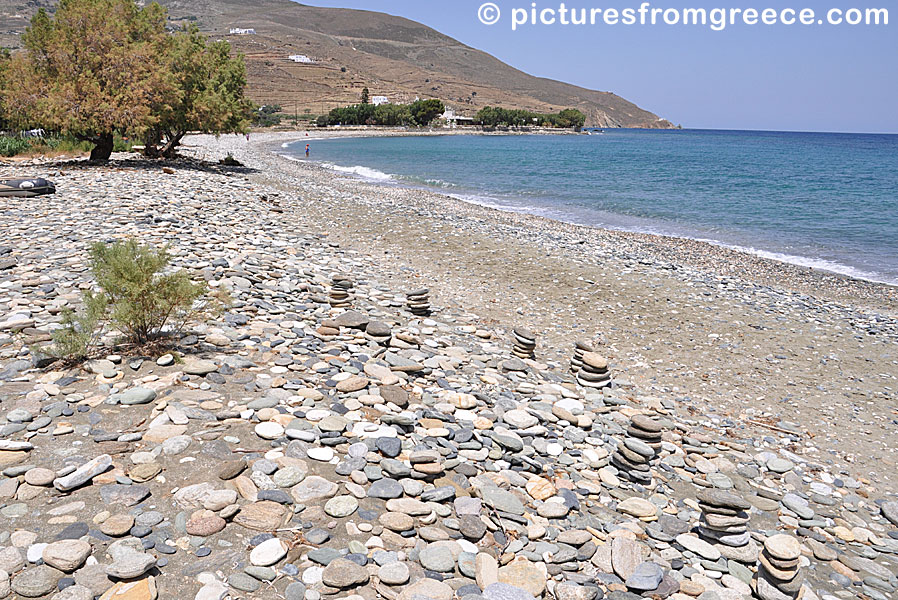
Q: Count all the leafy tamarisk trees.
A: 2